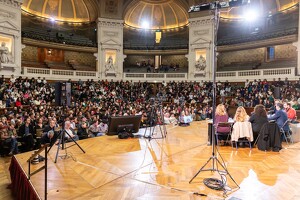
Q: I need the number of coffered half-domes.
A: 3